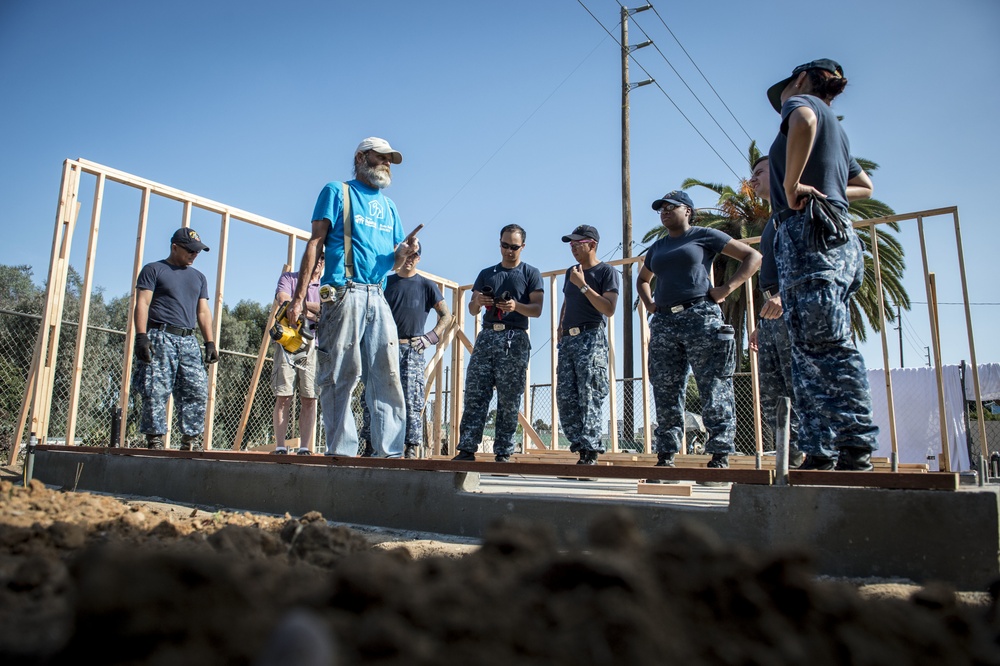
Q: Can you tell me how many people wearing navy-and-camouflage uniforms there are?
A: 7